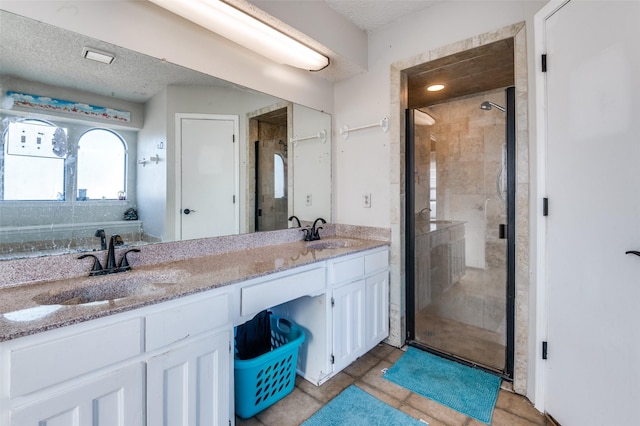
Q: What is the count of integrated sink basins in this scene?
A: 2